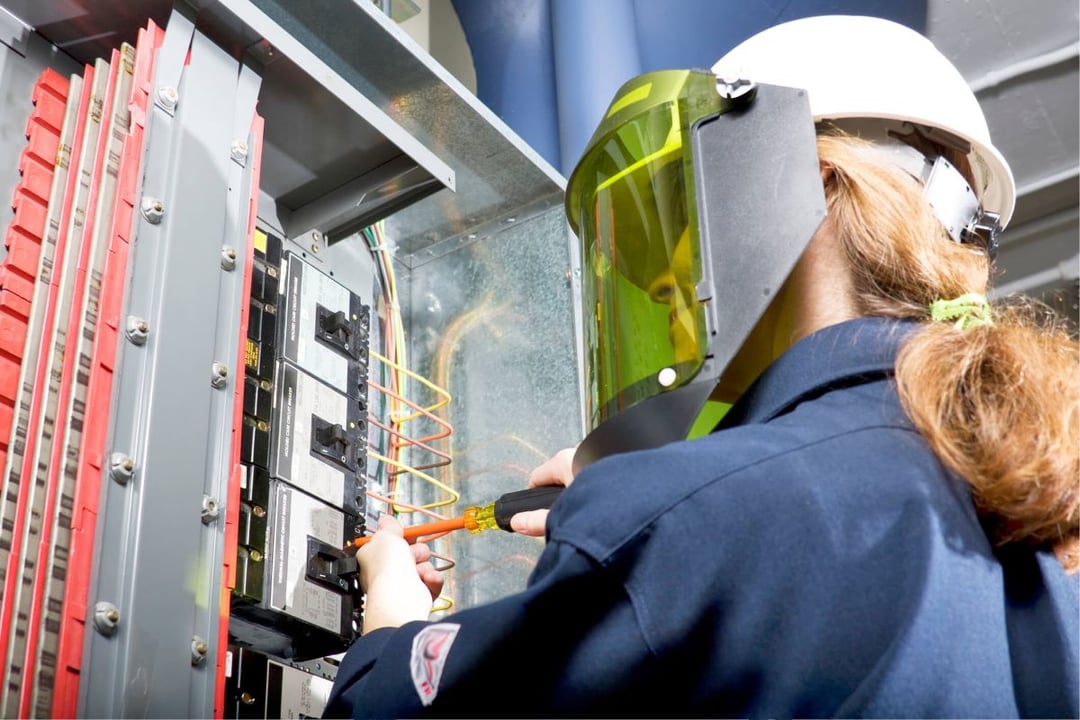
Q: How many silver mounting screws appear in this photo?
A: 10